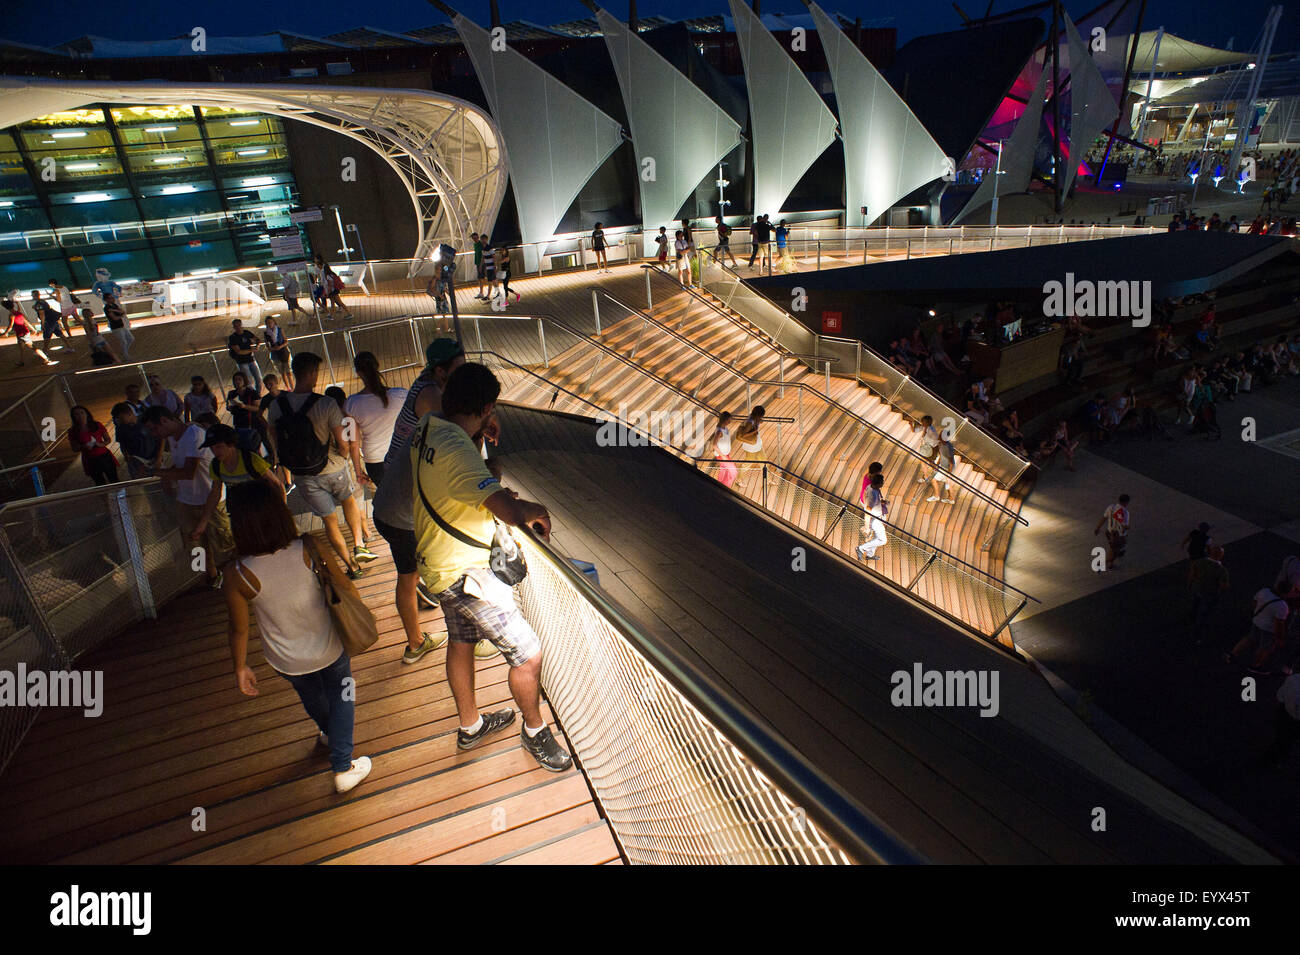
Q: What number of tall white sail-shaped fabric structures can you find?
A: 4